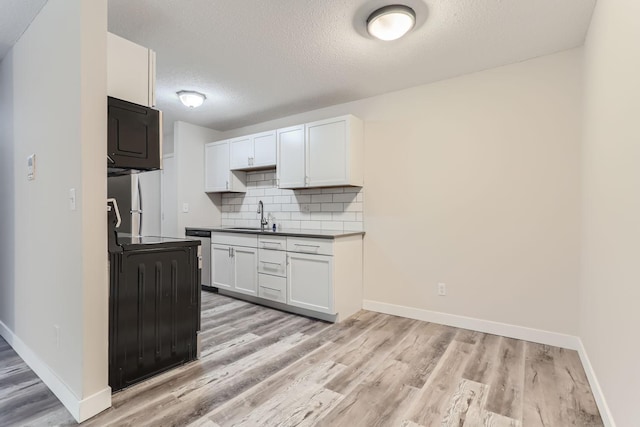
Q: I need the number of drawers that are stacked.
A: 3